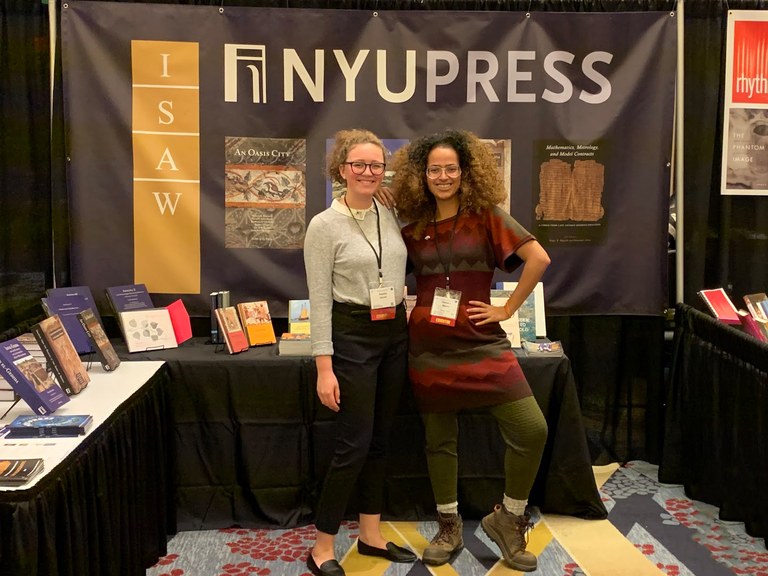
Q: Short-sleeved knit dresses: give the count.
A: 1